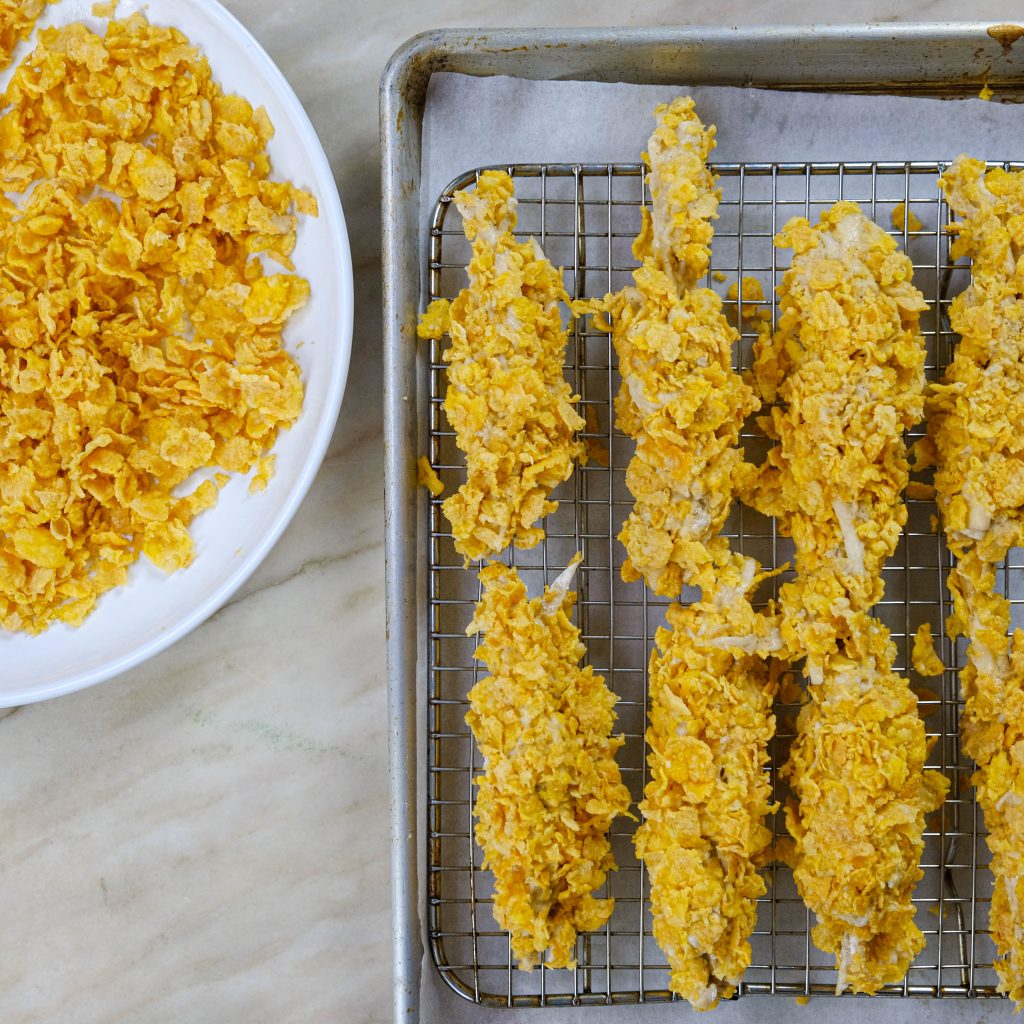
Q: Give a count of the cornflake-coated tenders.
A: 8